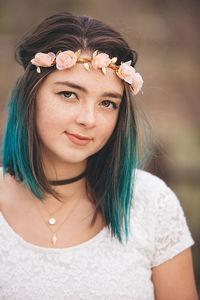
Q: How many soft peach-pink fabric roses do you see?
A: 5